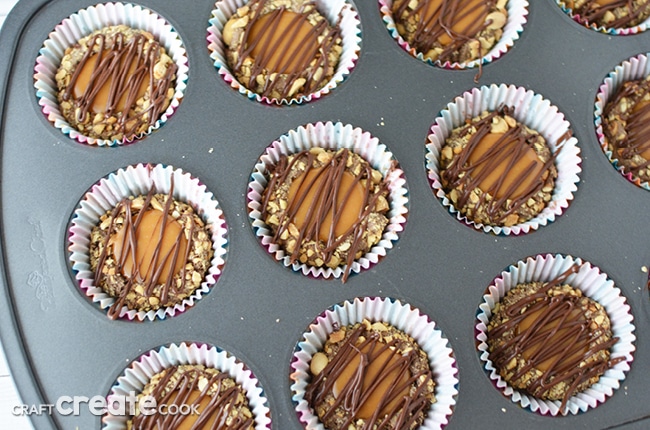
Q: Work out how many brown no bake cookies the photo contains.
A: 11